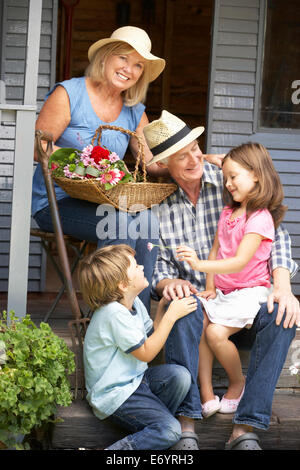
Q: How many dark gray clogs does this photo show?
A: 2